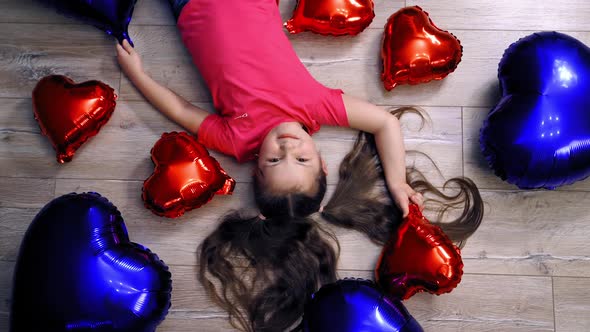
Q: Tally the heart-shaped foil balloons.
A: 9